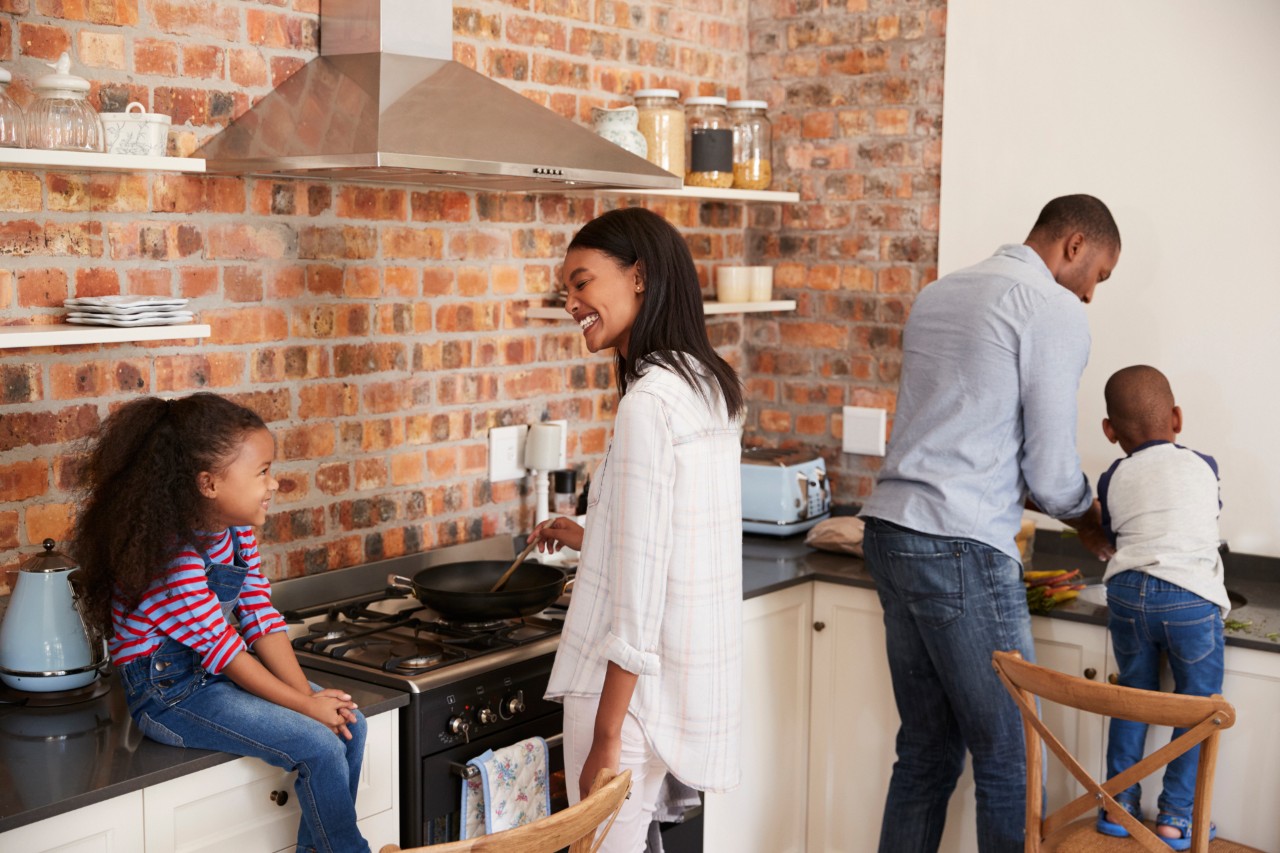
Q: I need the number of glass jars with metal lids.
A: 3